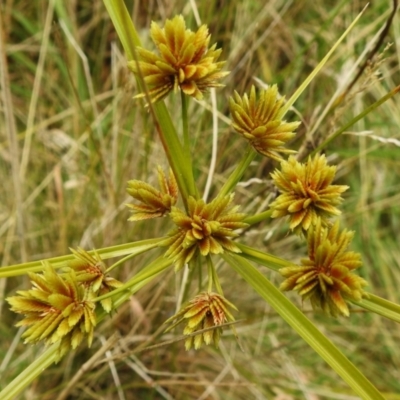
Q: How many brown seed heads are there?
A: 9